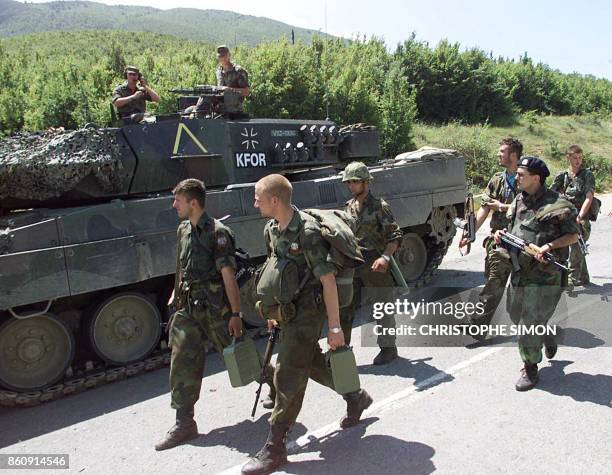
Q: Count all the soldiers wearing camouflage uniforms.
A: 8